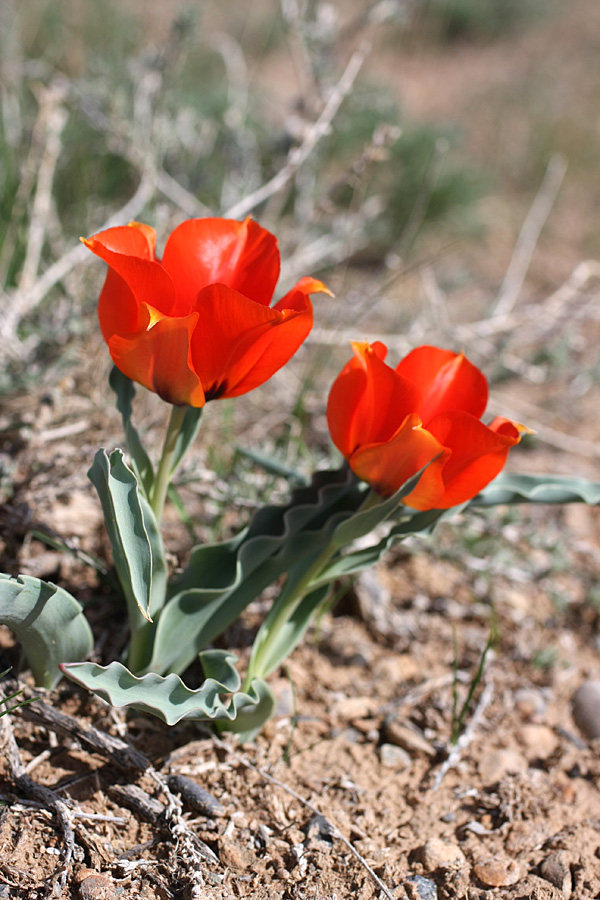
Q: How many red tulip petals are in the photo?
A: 12